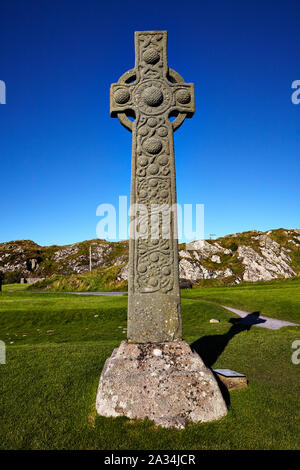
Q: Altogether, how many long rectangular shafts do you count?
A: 1